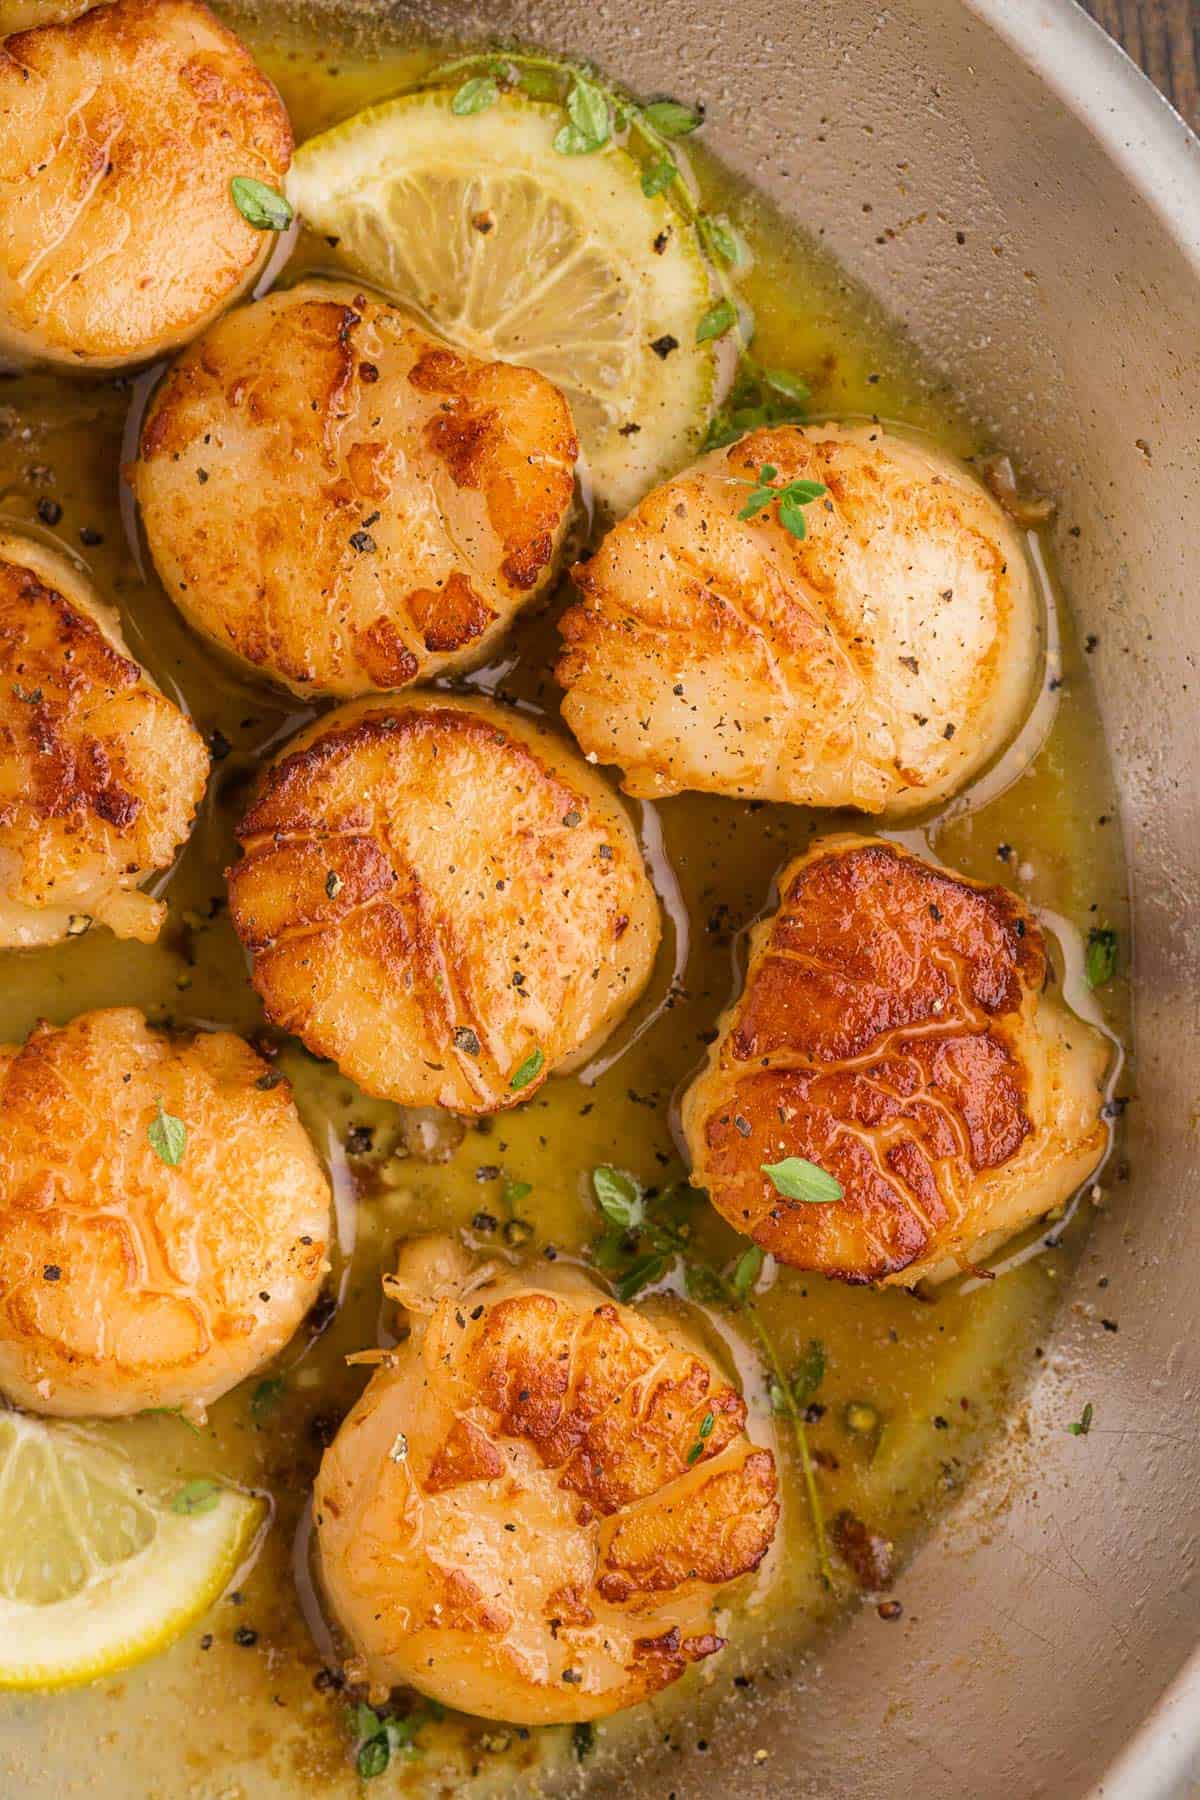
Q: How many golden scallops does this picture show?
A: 8